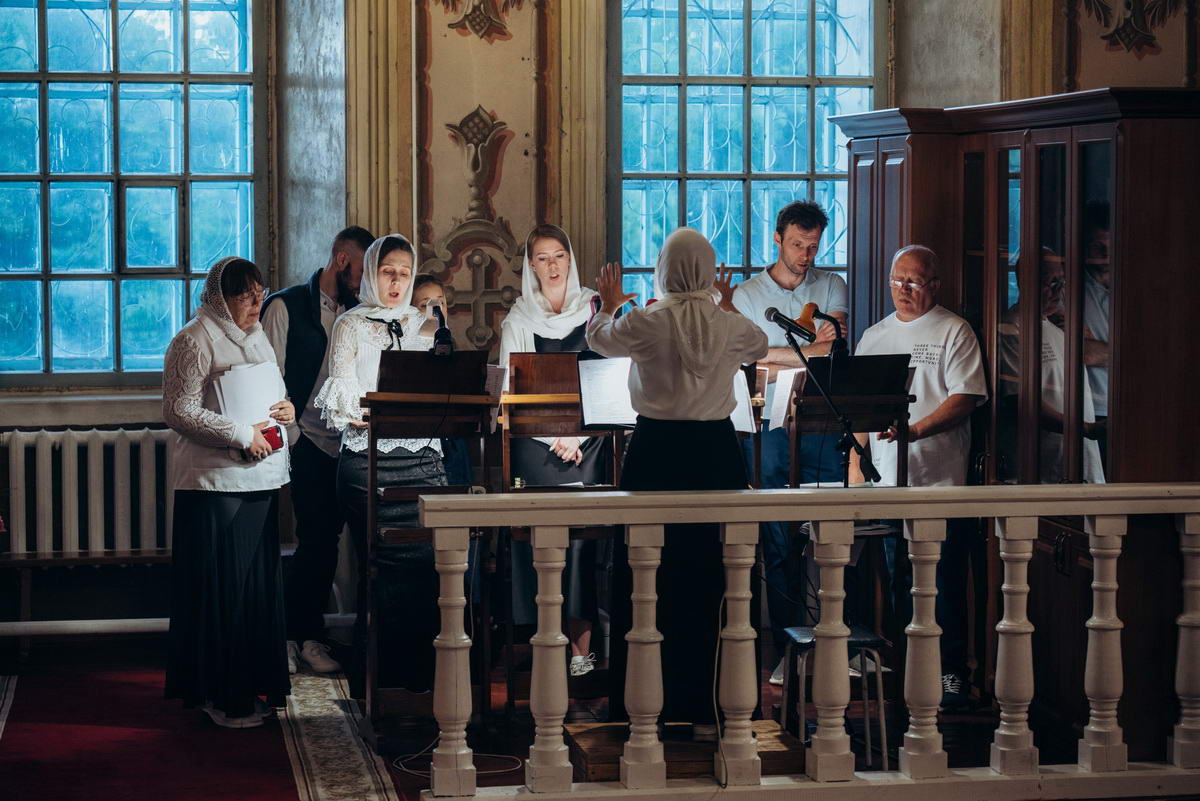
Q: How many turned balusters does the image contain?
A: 9